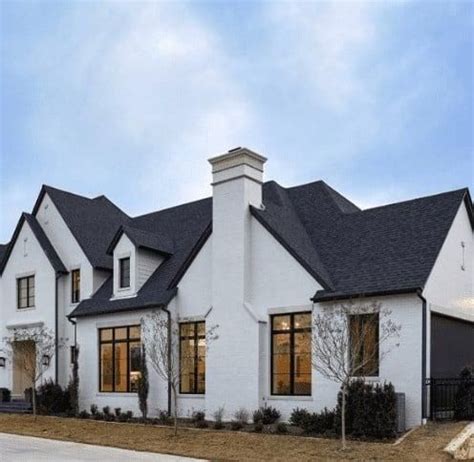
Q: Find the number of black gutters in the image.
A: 4